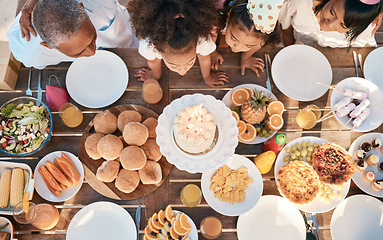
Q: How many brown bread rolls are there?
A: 11